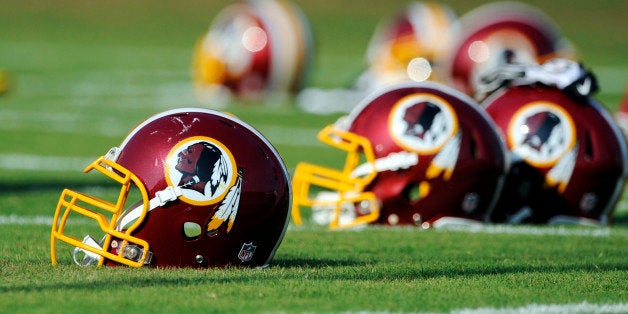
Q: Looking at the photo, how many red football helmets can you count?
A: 6